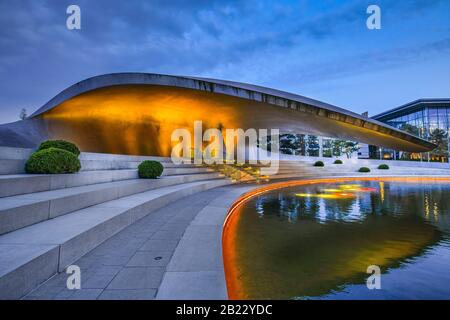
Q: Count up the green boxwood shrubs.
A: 7